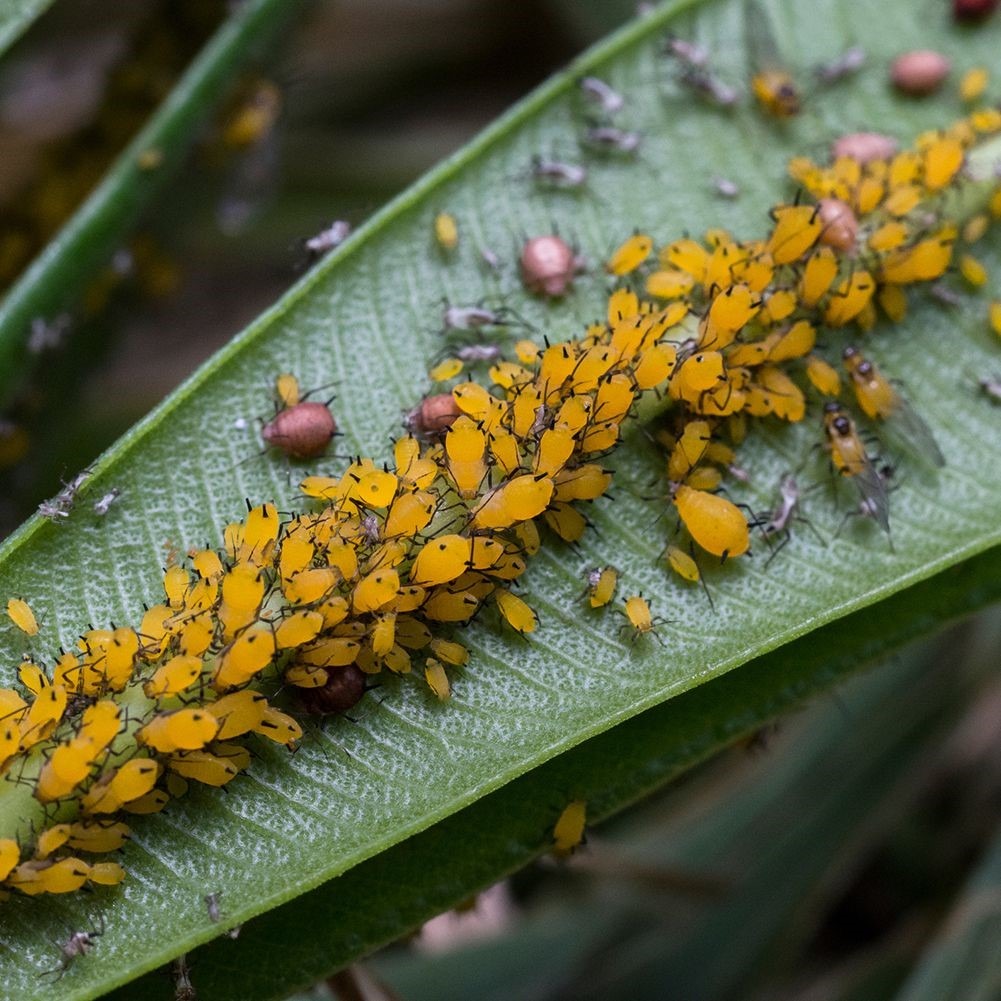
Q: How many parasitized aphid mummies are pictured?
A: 8